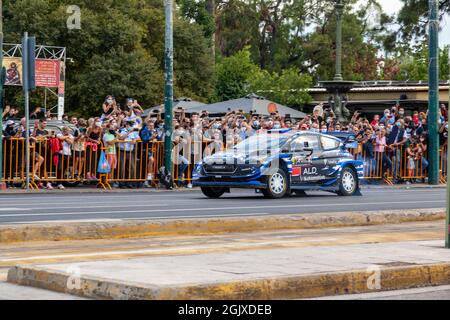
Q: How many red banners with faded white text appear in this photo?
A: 1